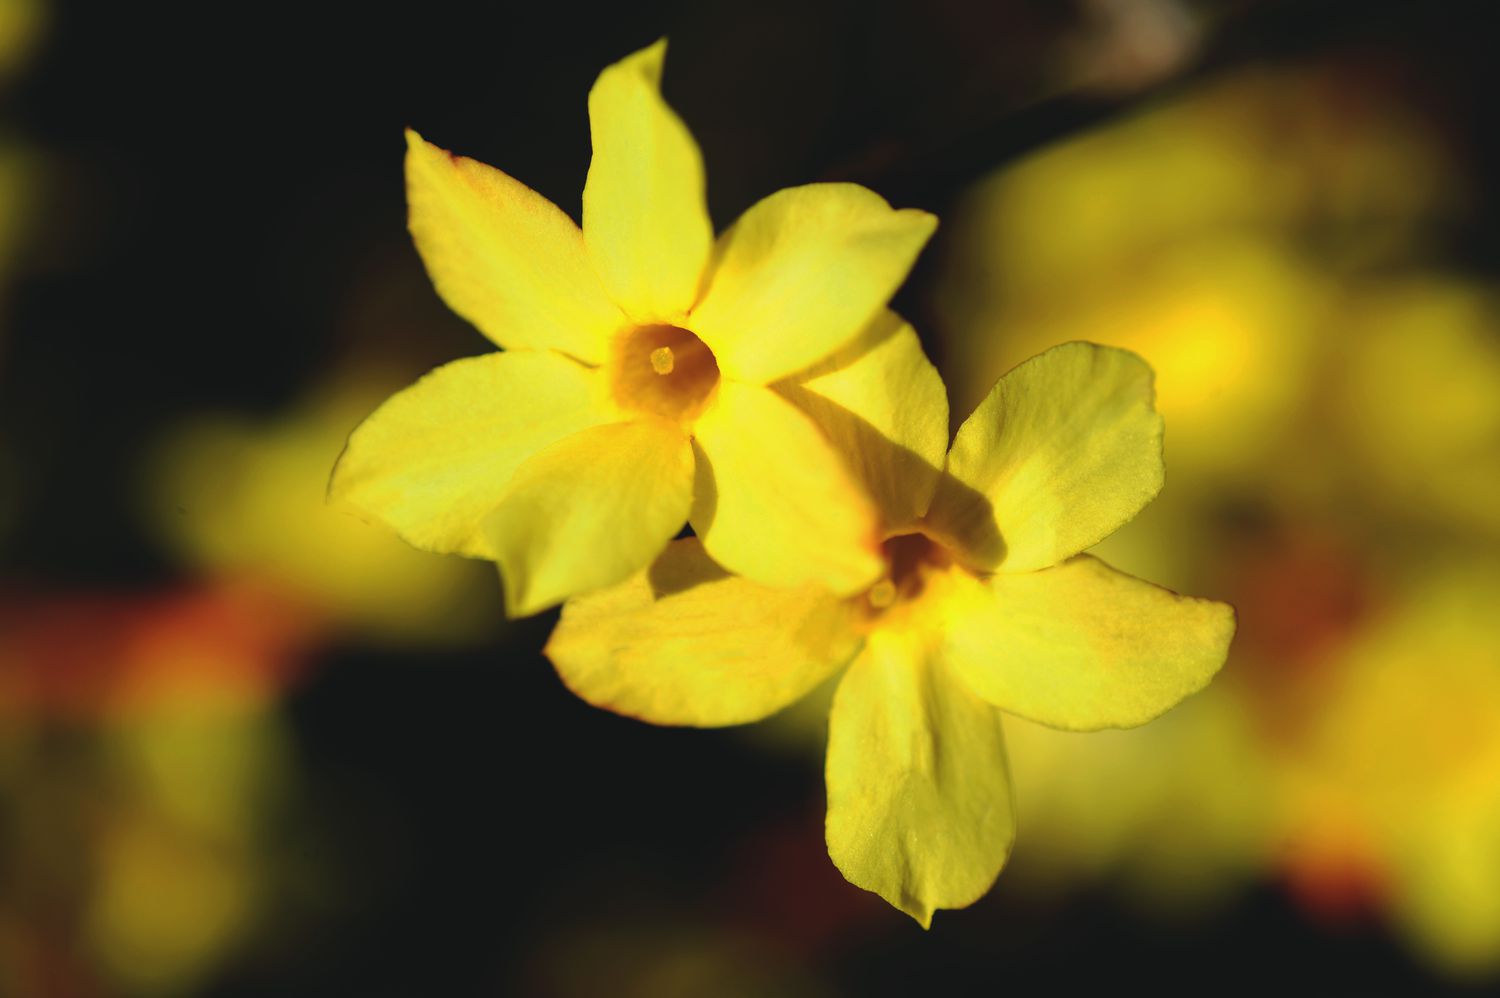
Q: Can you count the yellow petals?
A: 11